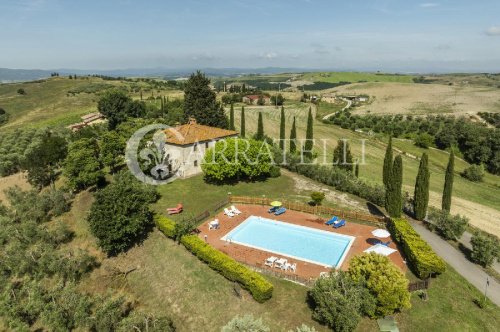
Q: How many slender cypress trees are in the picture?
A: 10